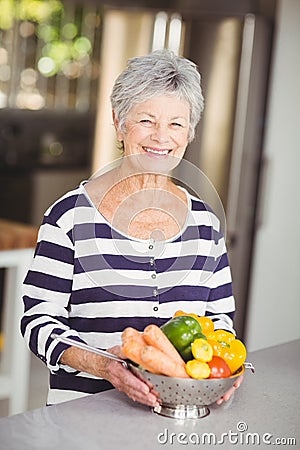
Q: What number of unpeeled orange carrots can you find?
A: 4